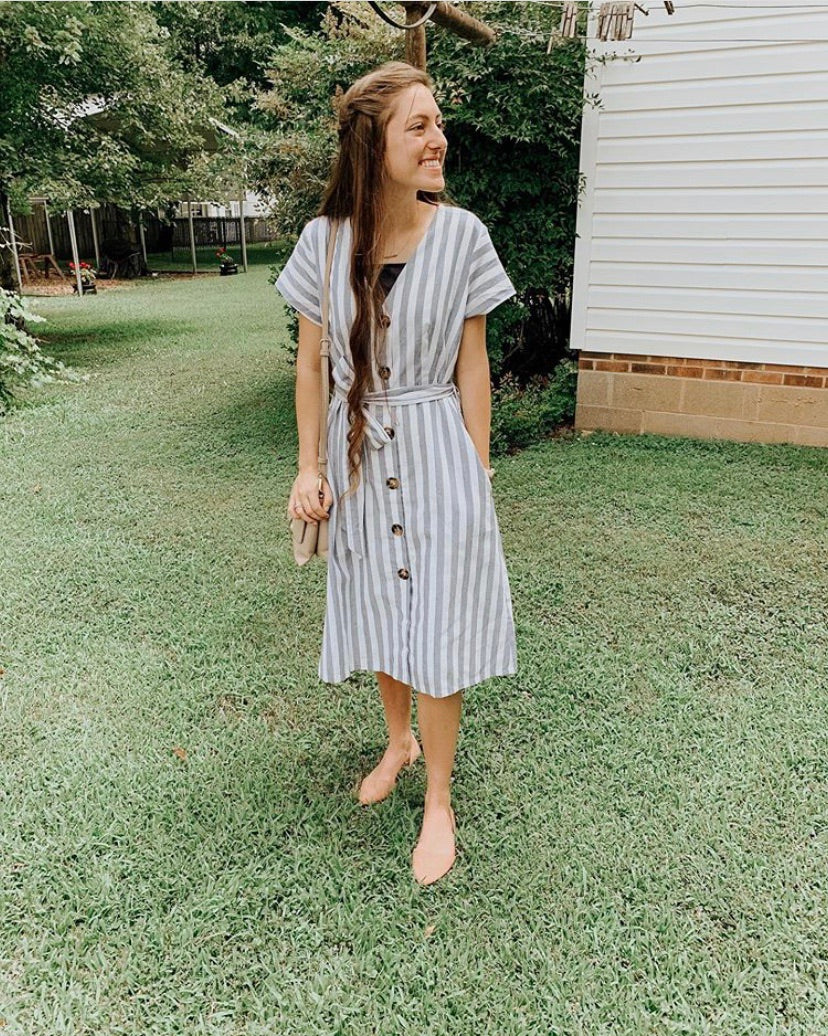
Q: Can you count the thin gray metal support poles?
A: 7